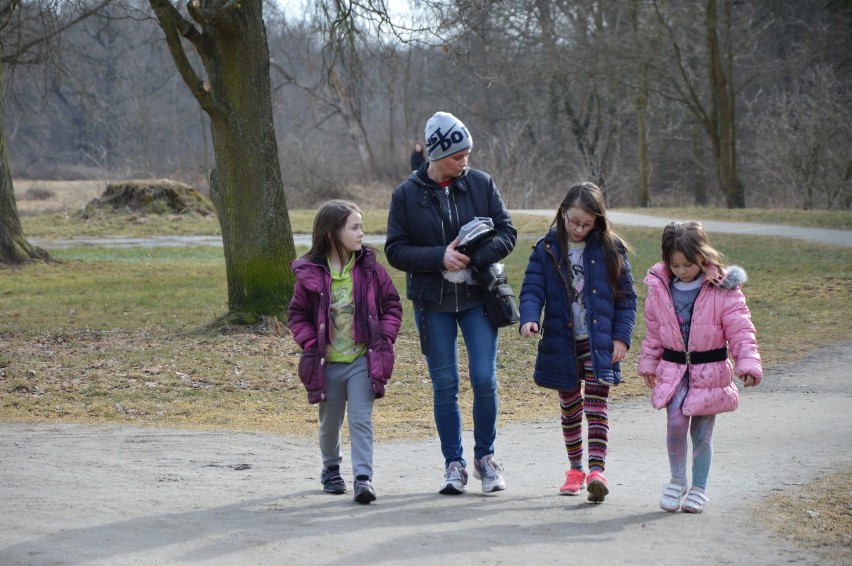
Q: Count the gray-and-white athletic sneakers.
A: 2